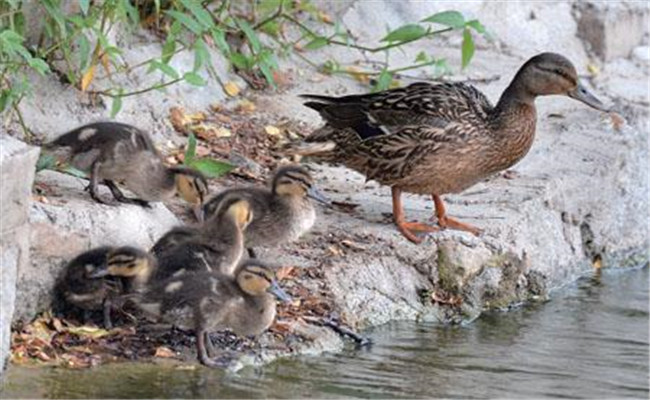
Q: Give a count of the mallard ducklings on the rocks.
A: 5